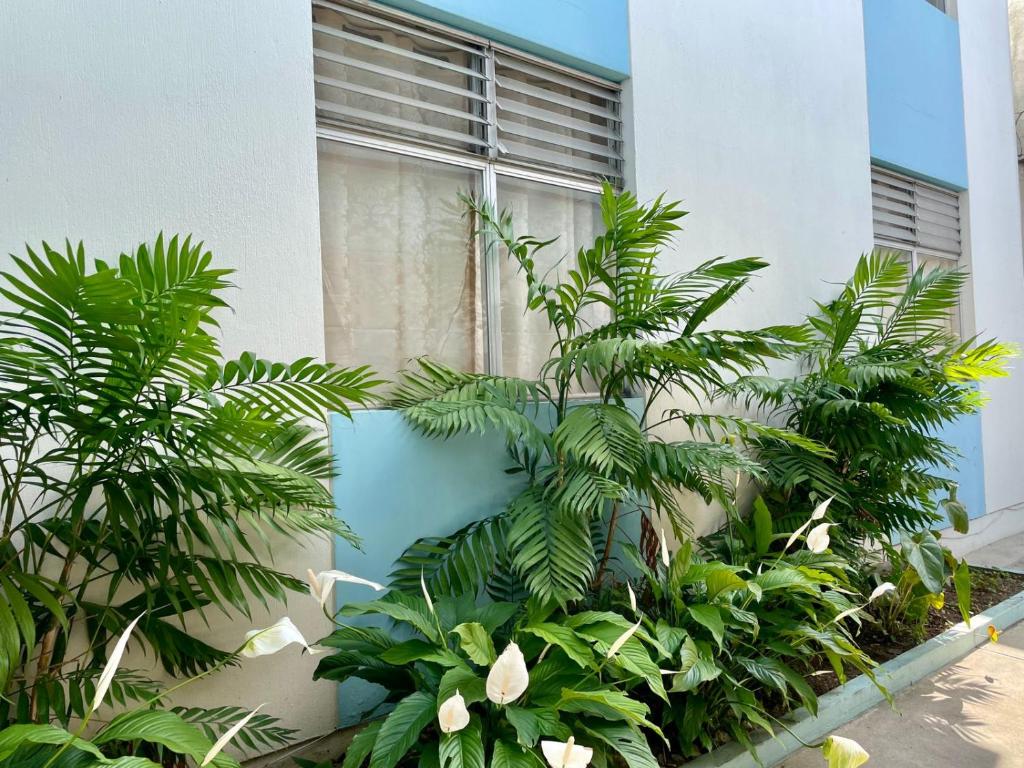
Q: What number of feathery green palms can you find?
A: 3